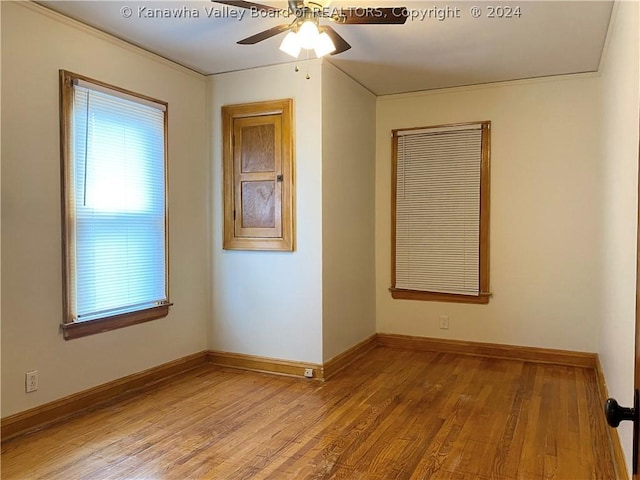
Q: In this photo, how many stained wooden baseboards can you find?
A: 5